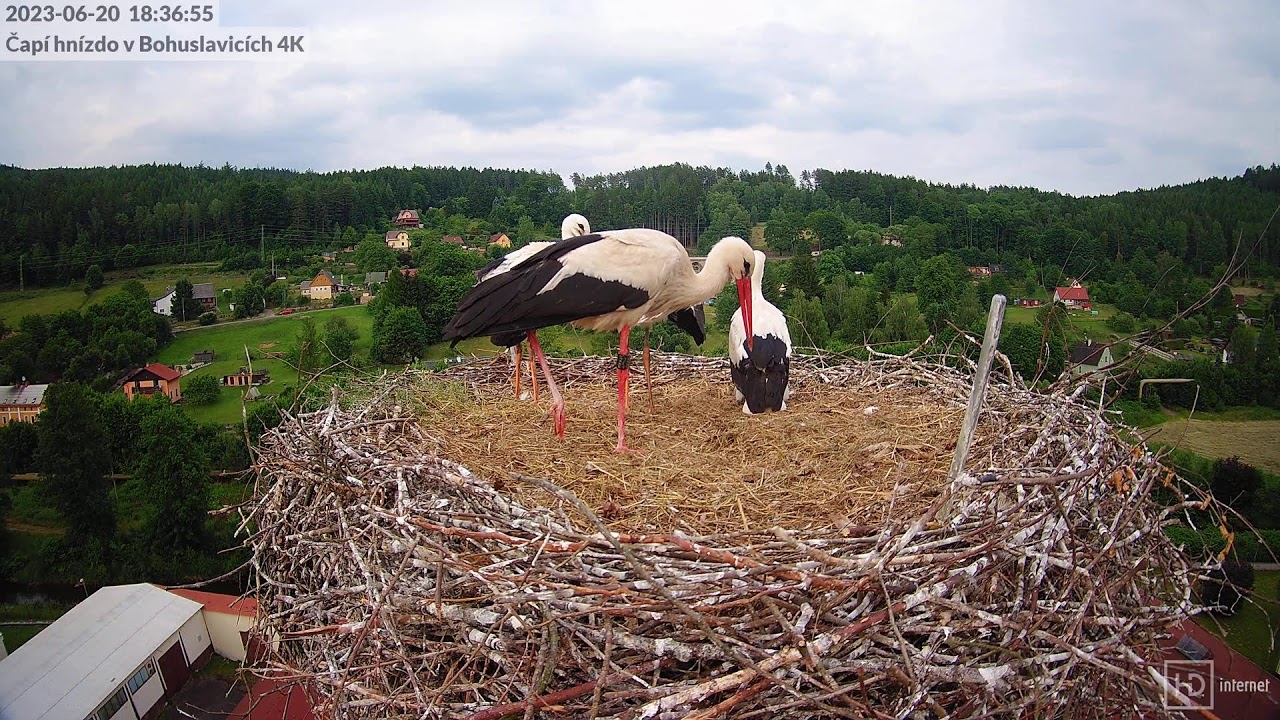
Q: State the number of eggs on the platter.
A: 0